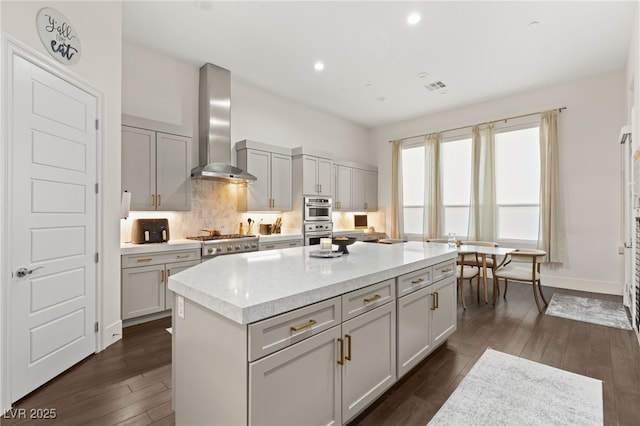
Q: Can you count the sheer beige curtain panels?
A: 4